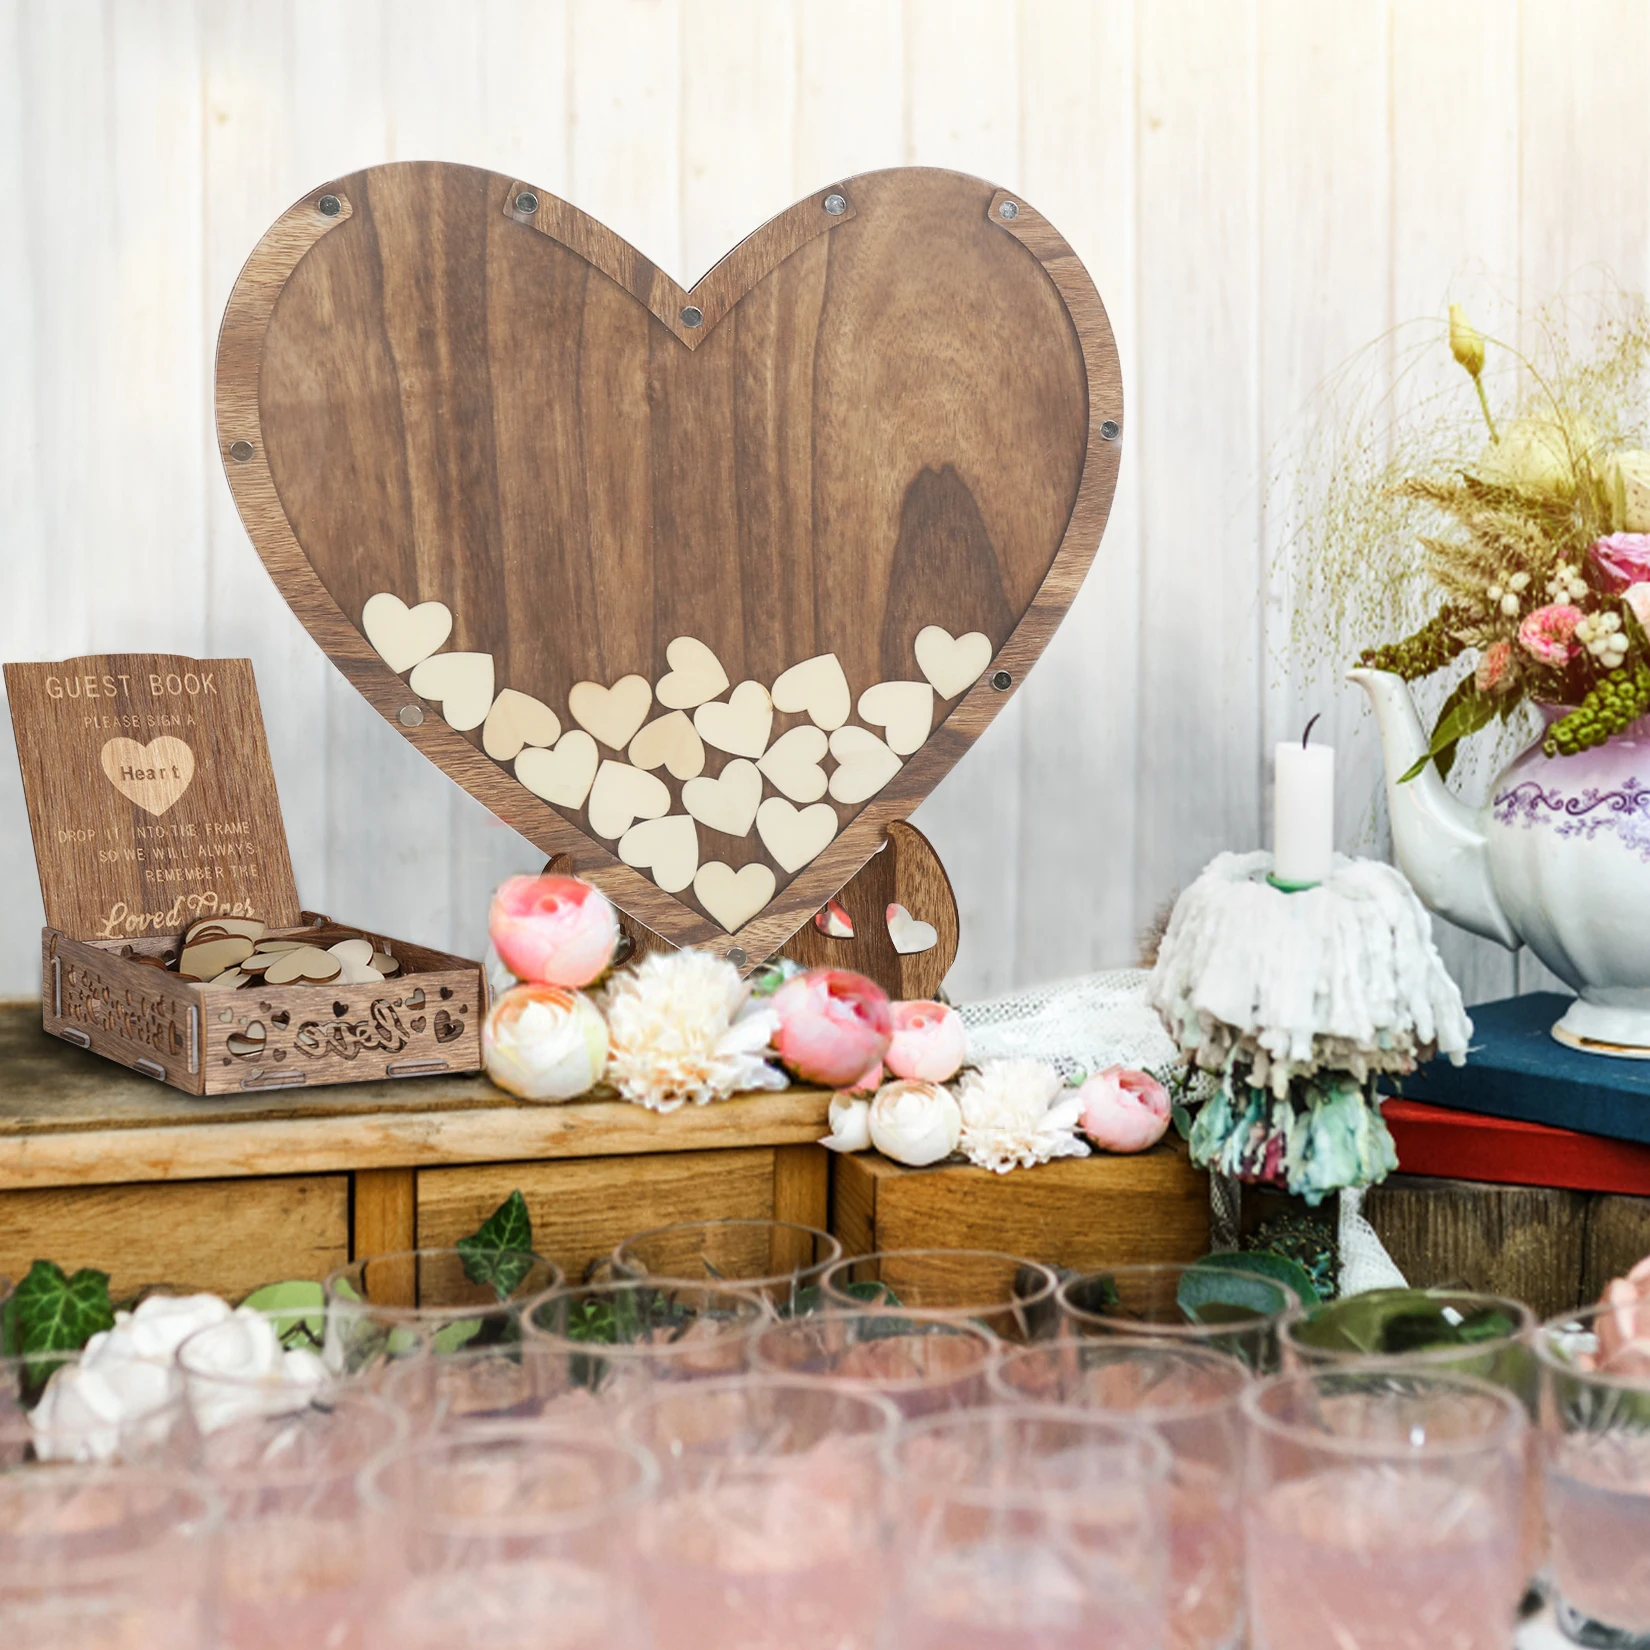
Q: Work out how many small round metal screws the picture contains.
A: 10